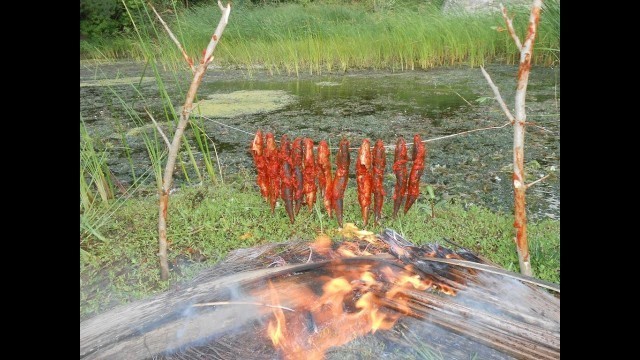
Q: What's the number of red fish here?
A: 11